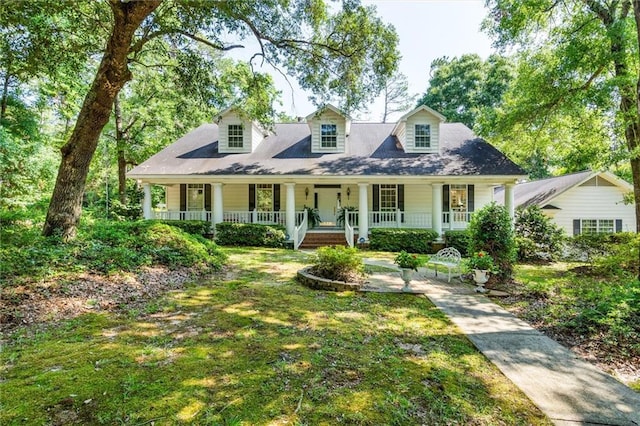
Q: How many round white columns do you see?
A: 6